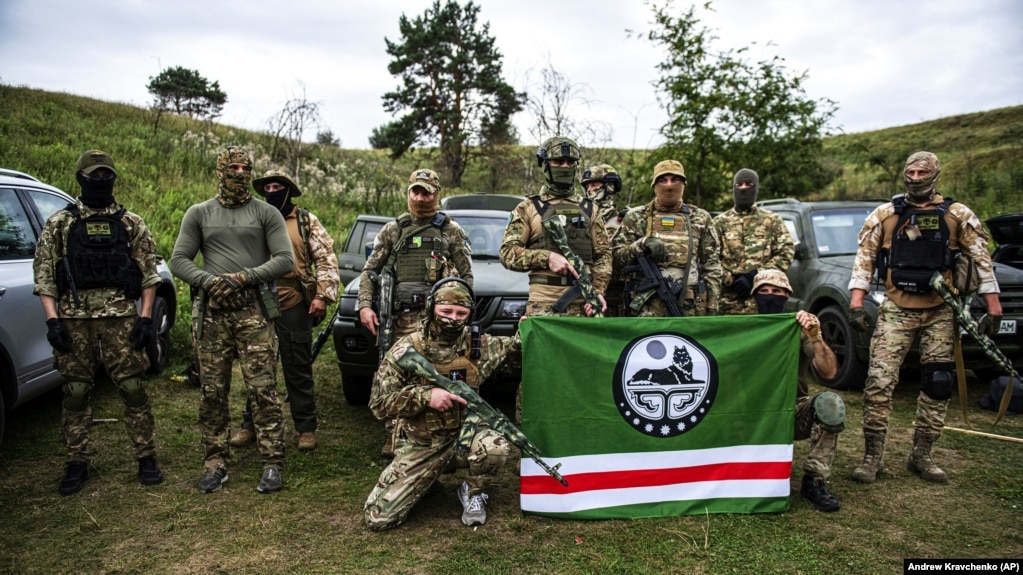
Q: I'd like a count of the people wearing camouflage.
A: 11